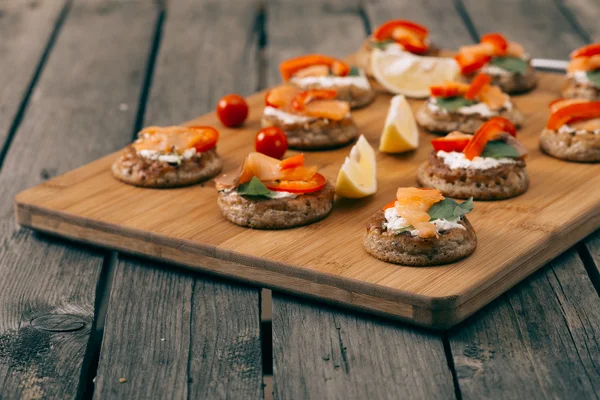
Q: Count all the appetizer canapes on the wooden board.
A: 11